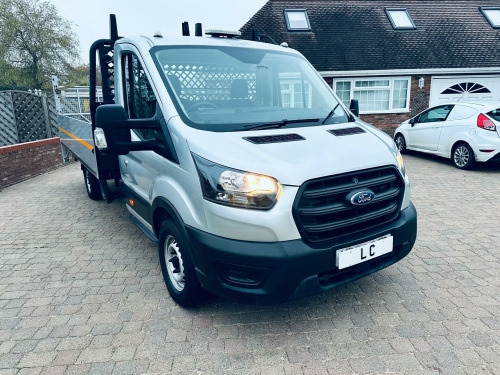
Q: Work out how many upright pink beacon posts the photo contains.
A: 0